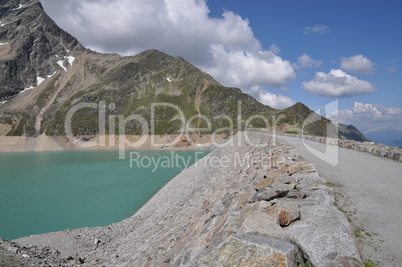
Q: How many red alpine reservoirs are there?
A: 0